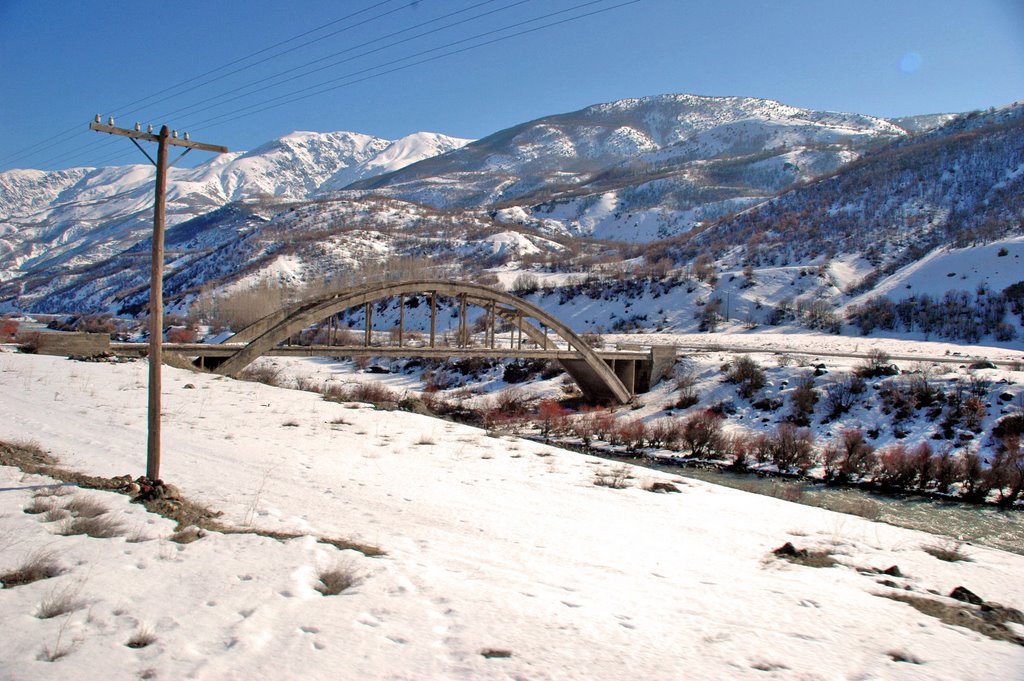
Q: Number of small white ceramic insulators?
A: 6